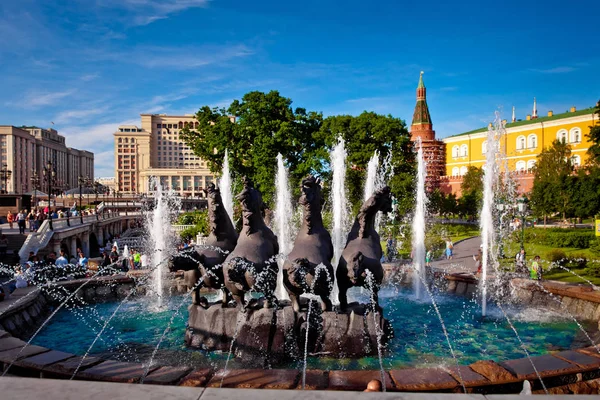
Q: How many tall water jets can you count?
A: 7